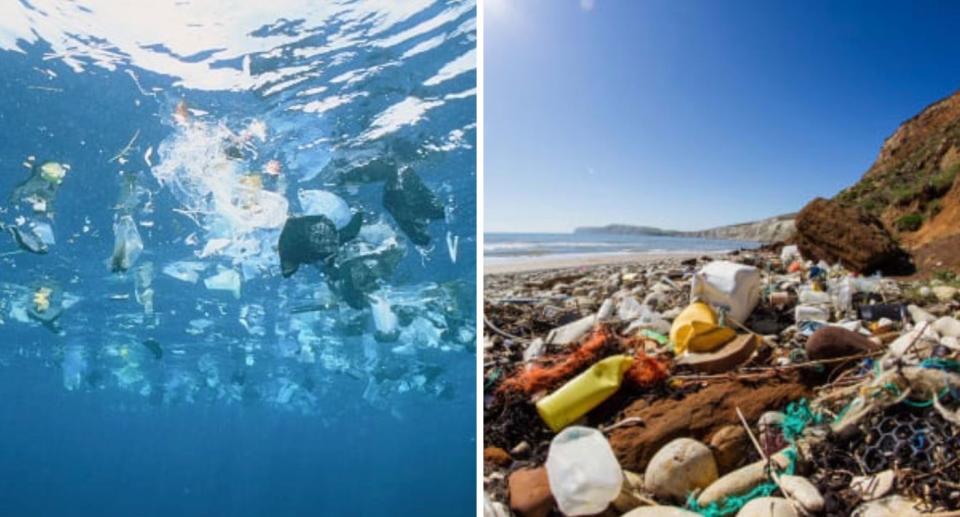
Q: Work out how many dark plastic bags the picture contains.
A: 3